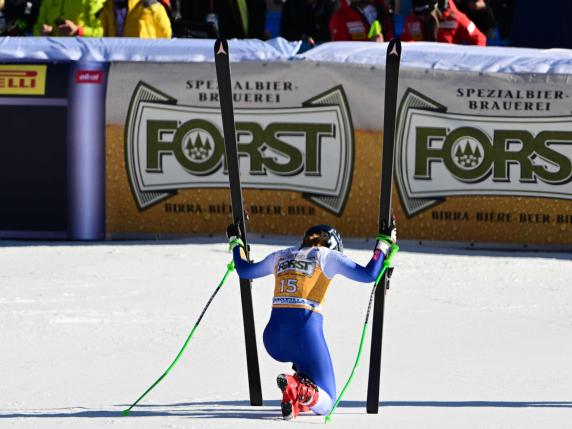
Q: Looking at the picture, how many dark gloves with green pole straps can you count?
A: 2